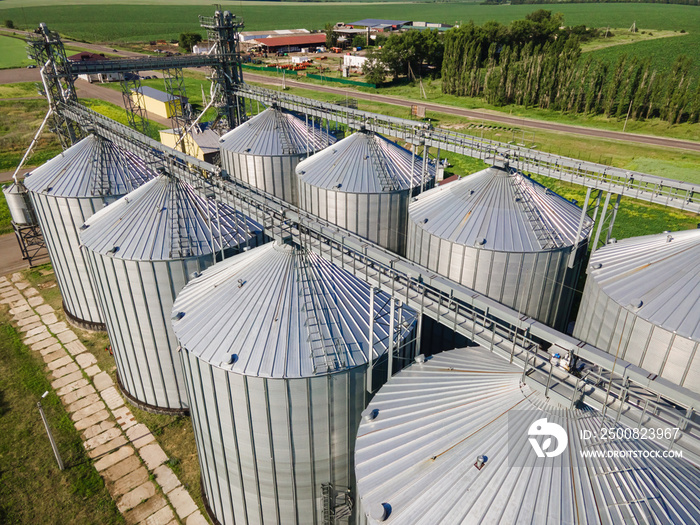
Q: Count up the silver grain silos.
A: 8